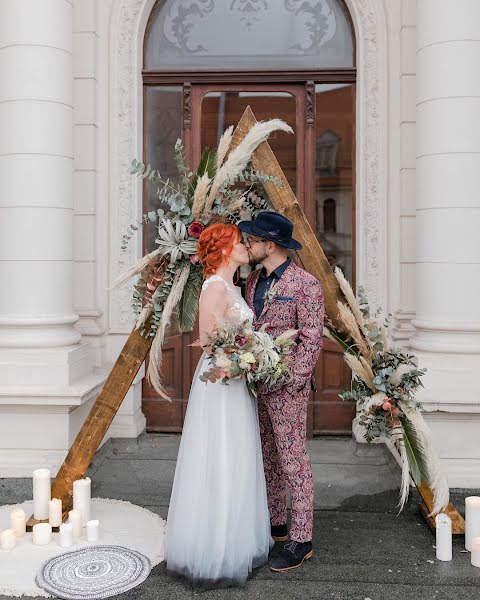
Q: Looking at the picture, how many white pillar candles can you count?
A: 12